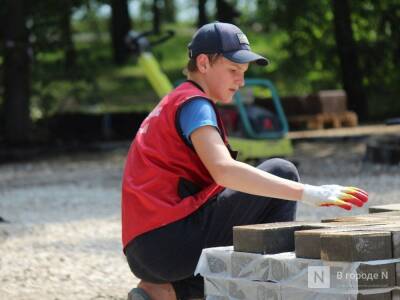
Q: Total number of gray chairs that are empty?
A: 0